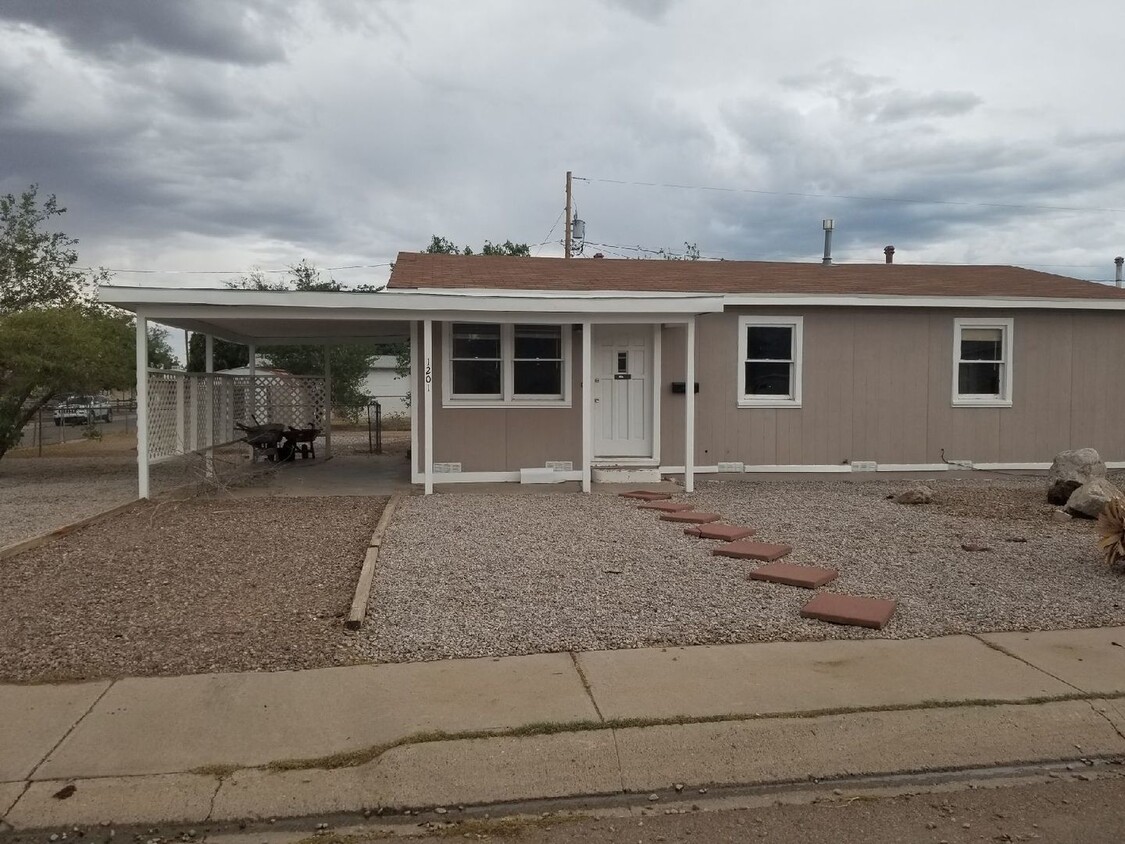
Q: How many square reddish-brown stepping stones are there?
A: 7